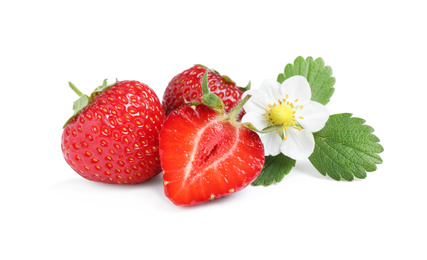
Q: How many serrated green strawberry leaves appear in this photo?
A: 3